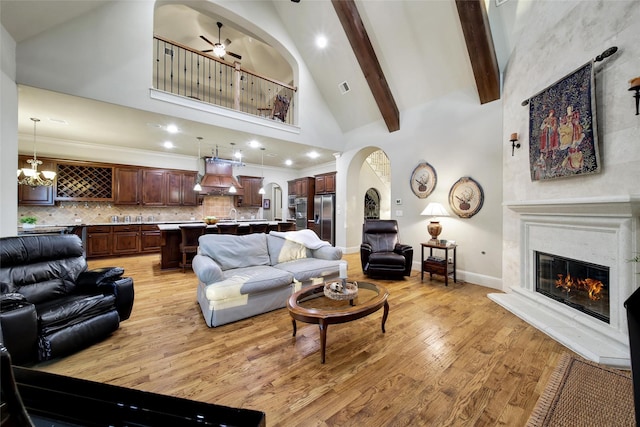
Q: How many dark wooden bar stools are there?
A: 4